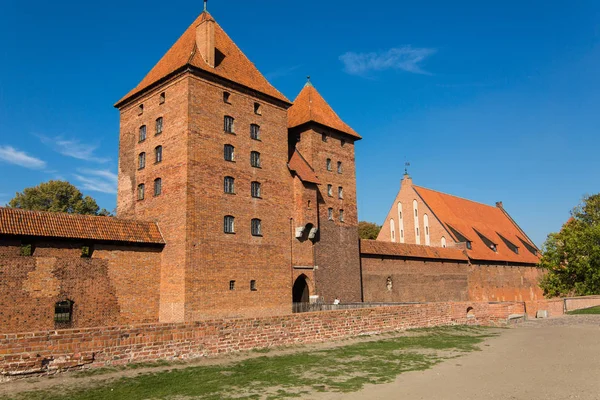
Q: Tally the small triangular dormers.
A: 4